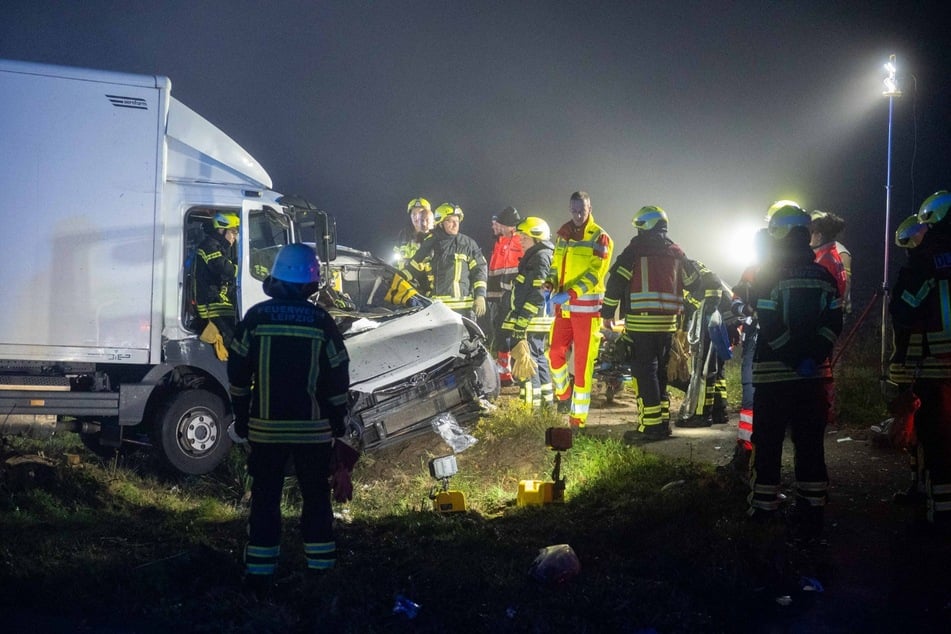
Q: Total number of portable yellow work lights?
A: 2